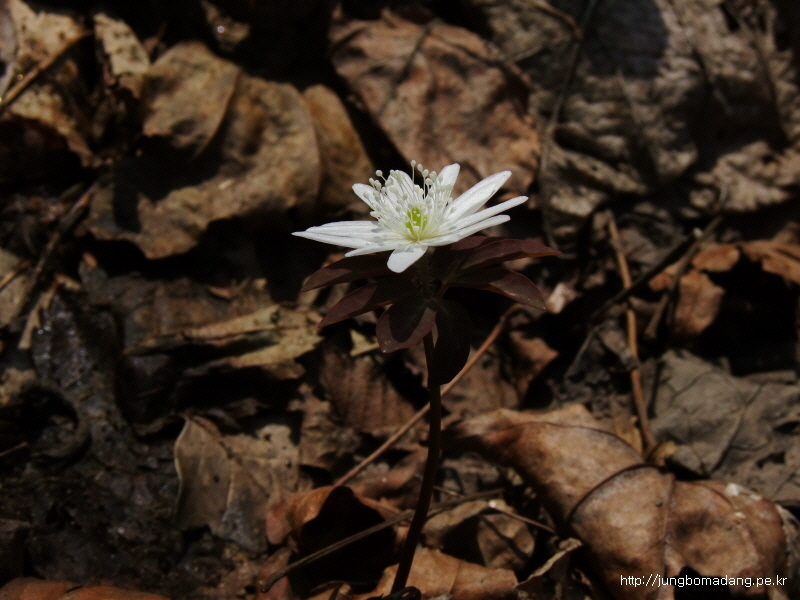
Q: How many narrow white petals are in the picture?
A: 11